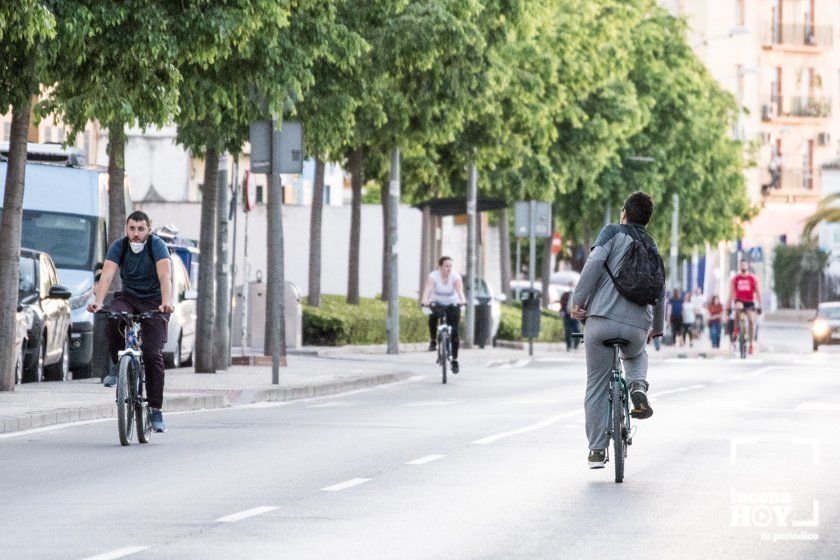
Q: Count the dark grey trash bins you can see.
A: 2